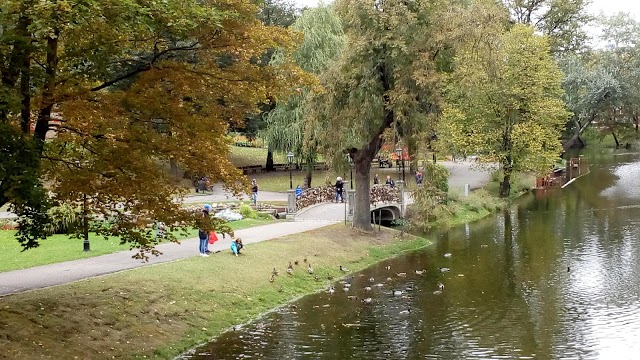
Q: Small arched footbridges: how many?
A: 1